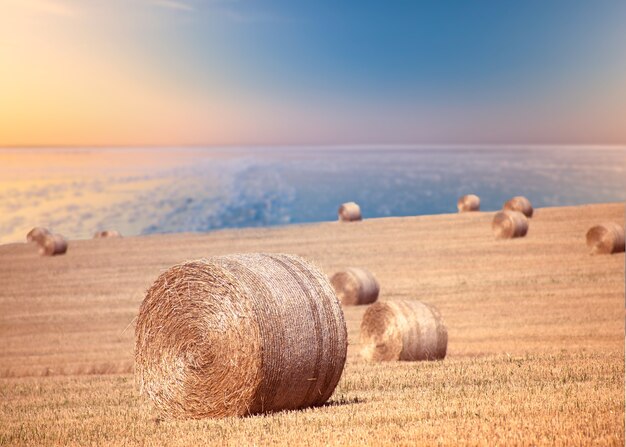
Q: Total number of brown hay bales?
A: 11